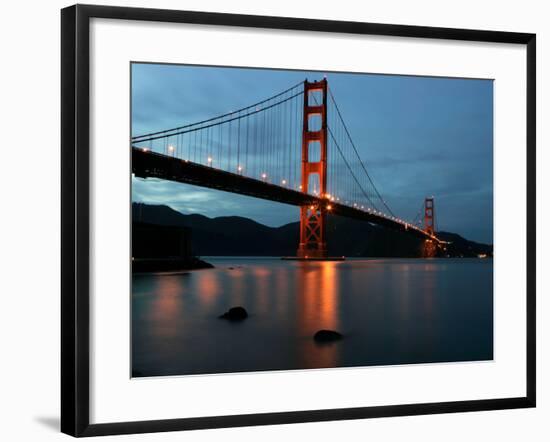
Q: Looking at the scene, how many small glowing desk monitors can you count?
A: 0